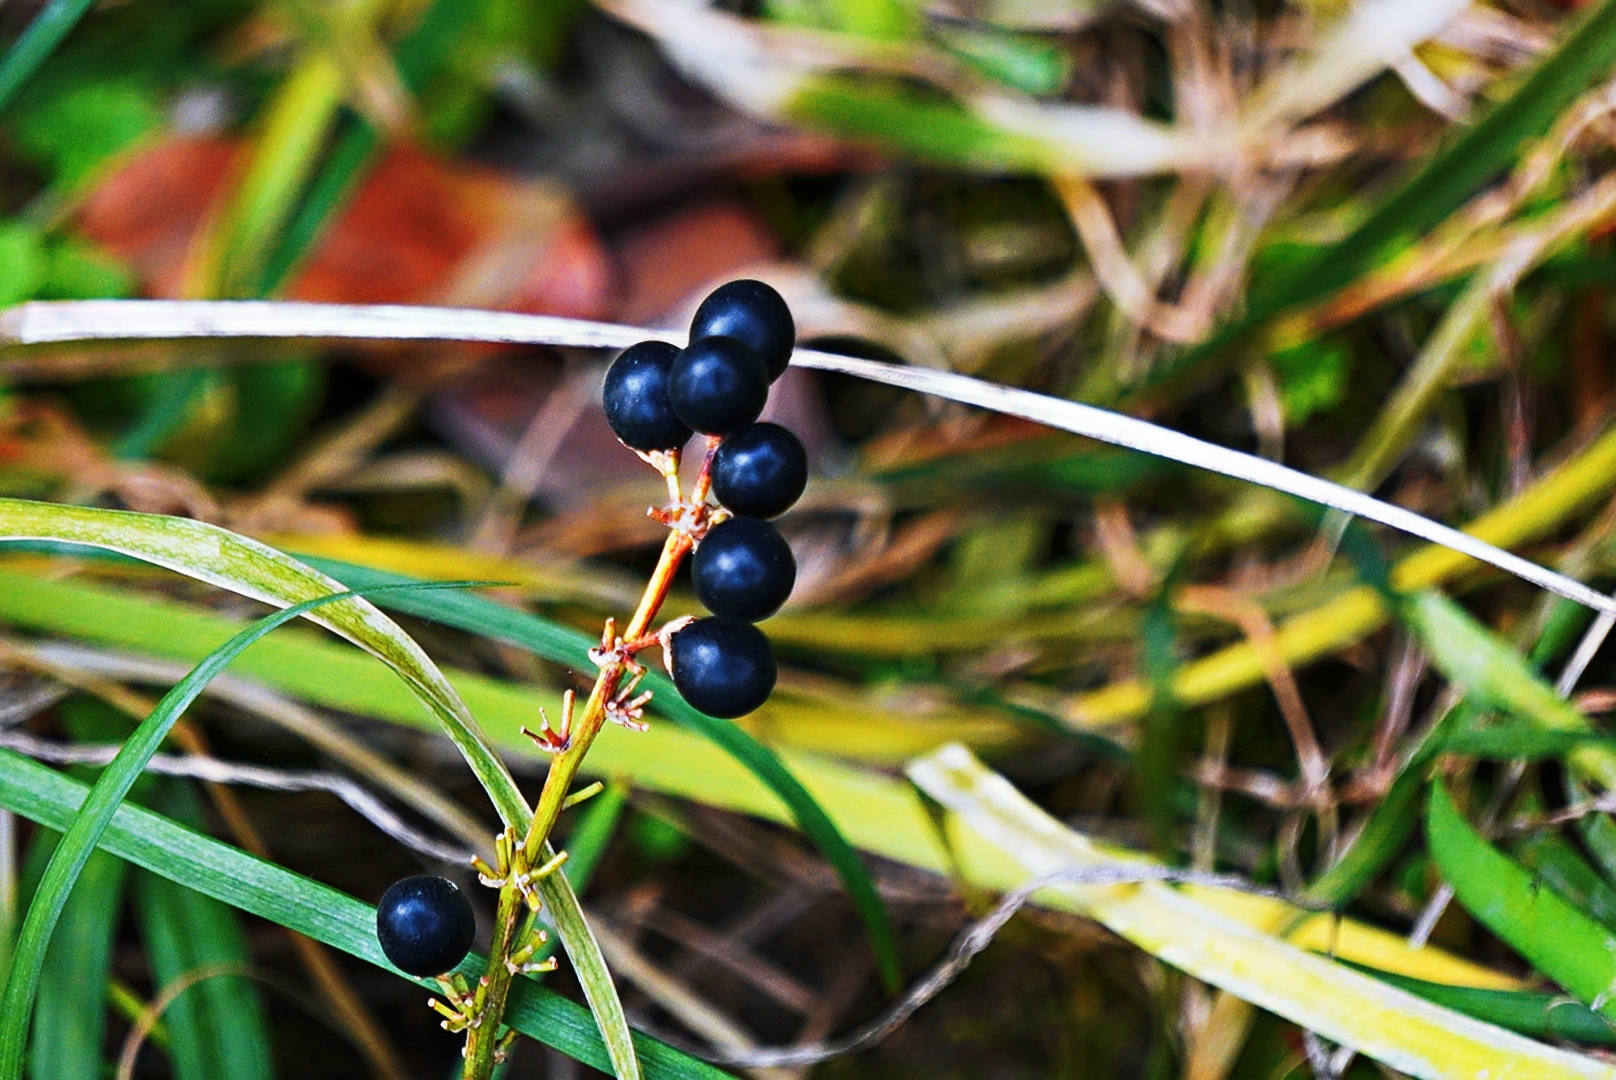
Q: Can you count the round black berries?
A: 7